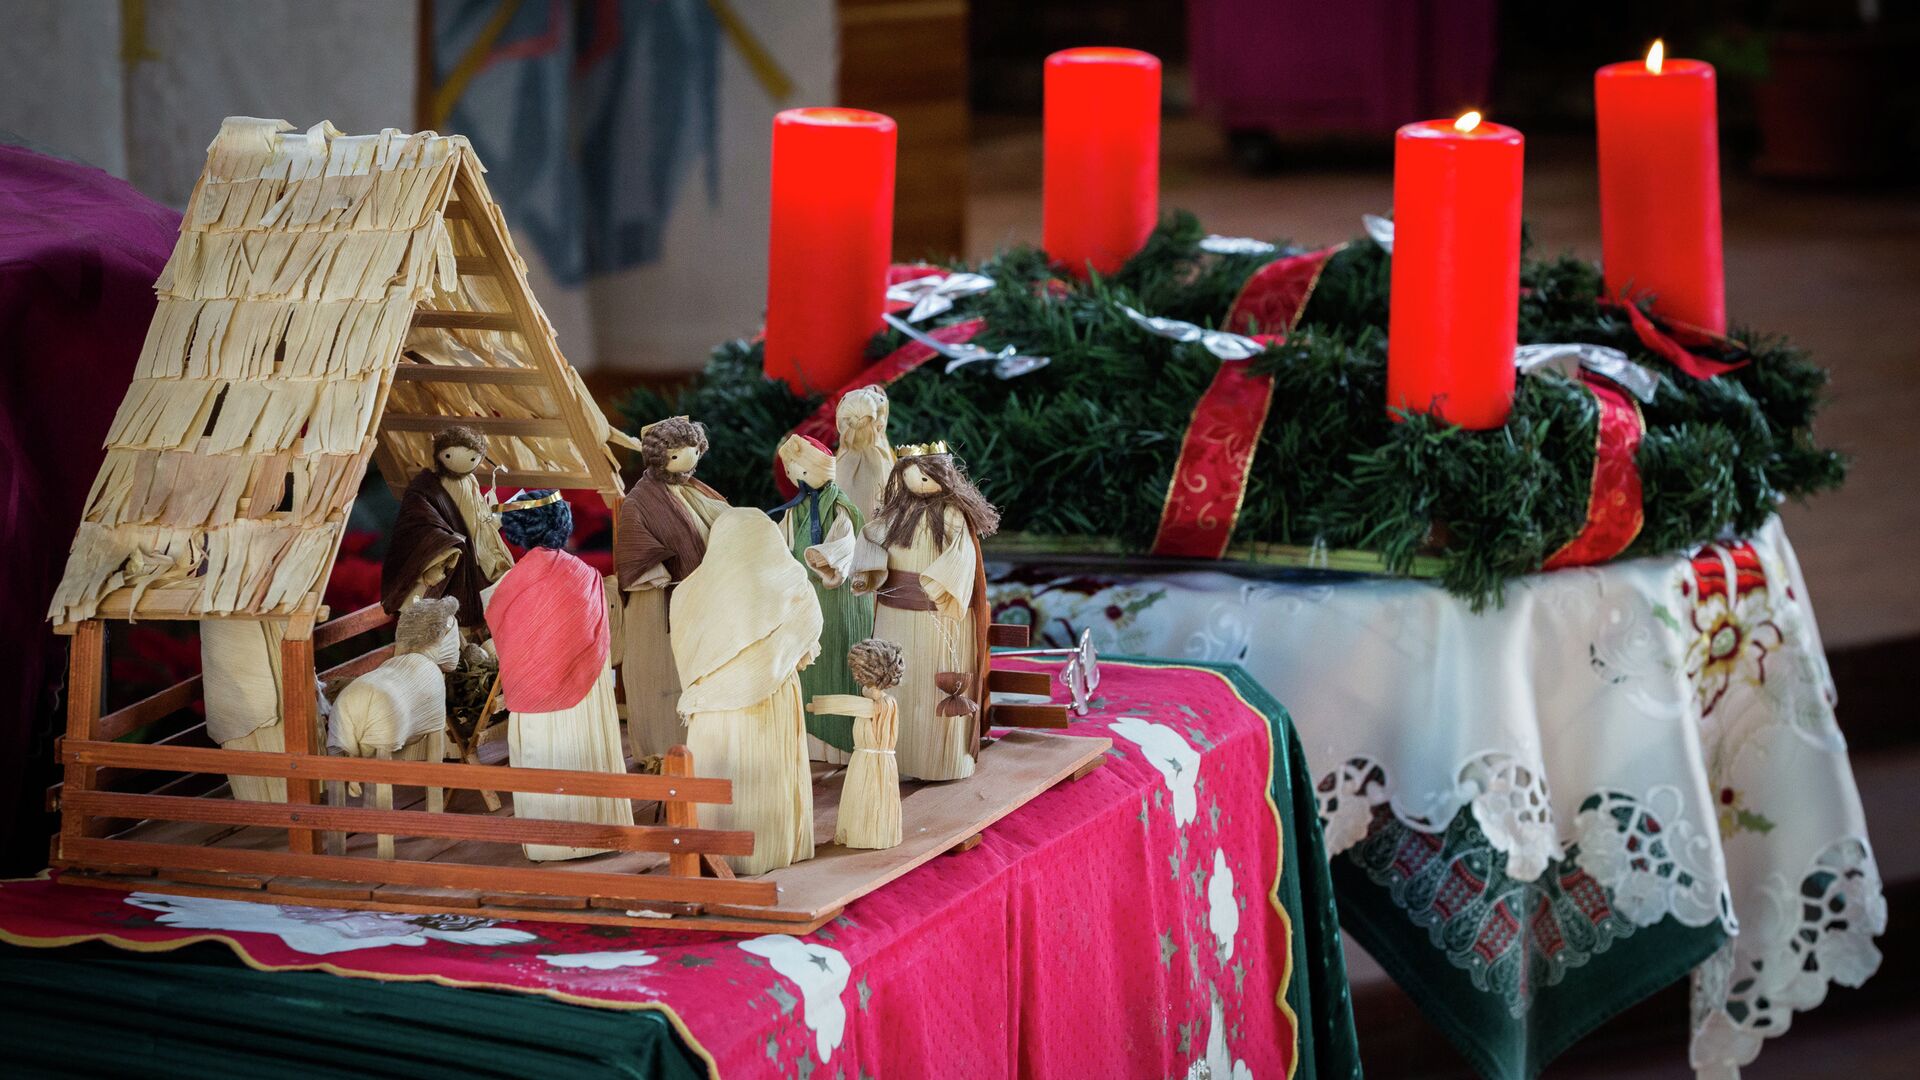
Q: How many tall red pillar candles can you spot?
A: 4